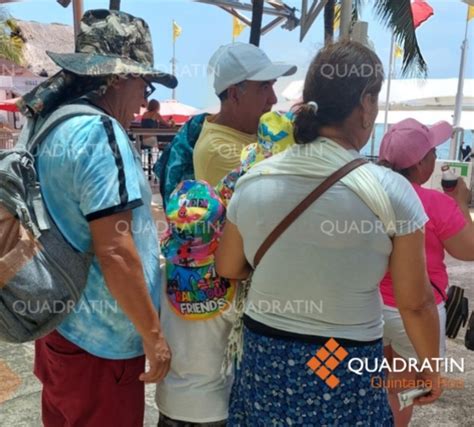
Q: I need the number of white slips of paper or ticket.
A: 1